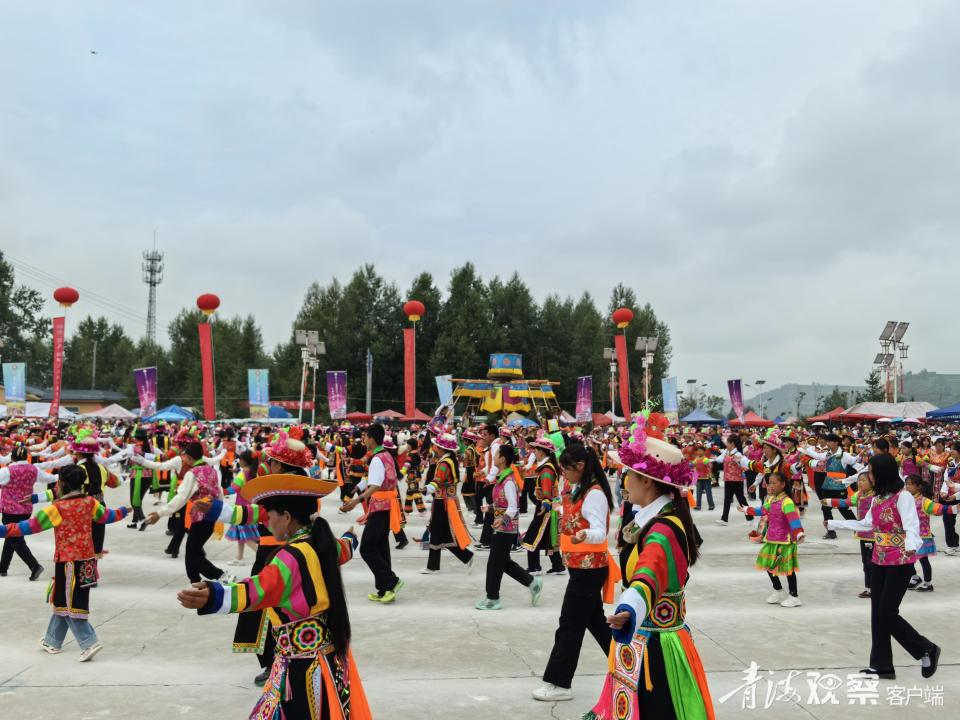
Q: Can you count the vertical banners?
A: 12